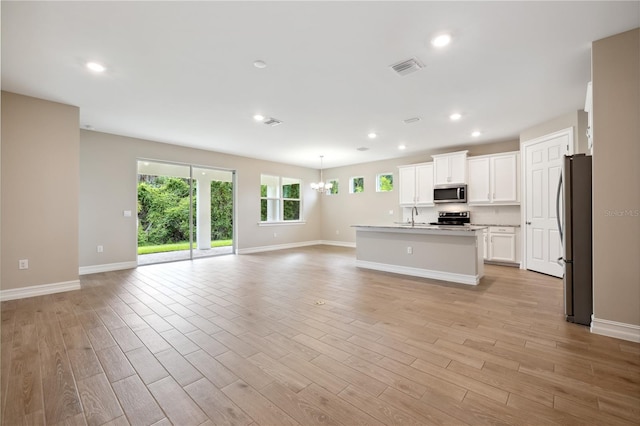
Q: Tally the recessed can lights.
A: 7